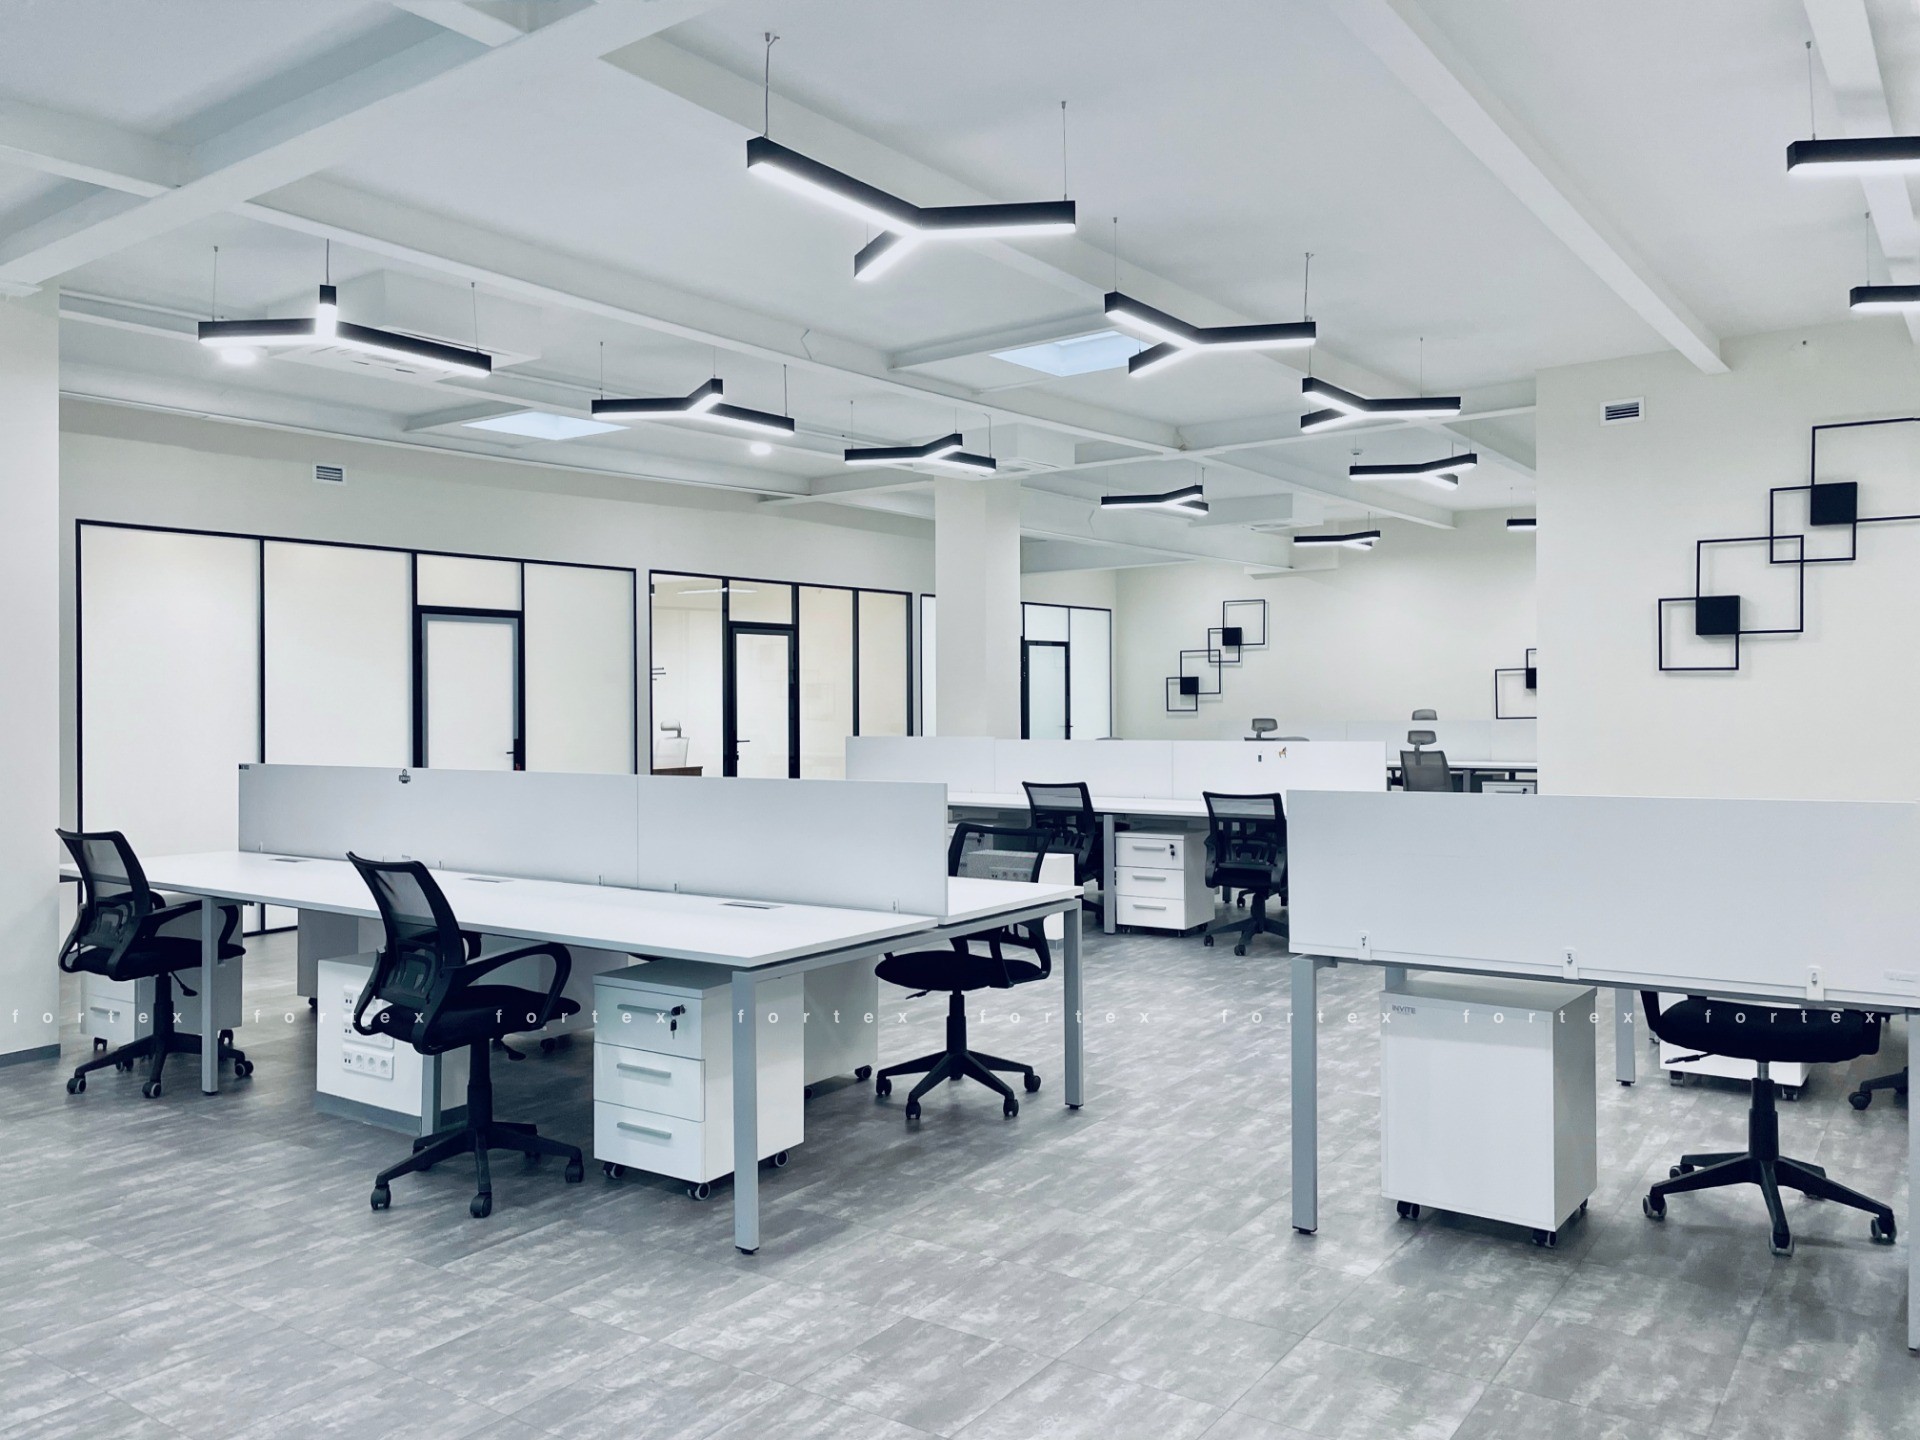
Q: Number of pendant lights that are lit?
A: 12